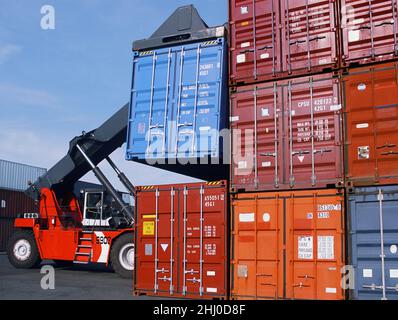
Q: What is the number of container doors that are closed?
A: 13